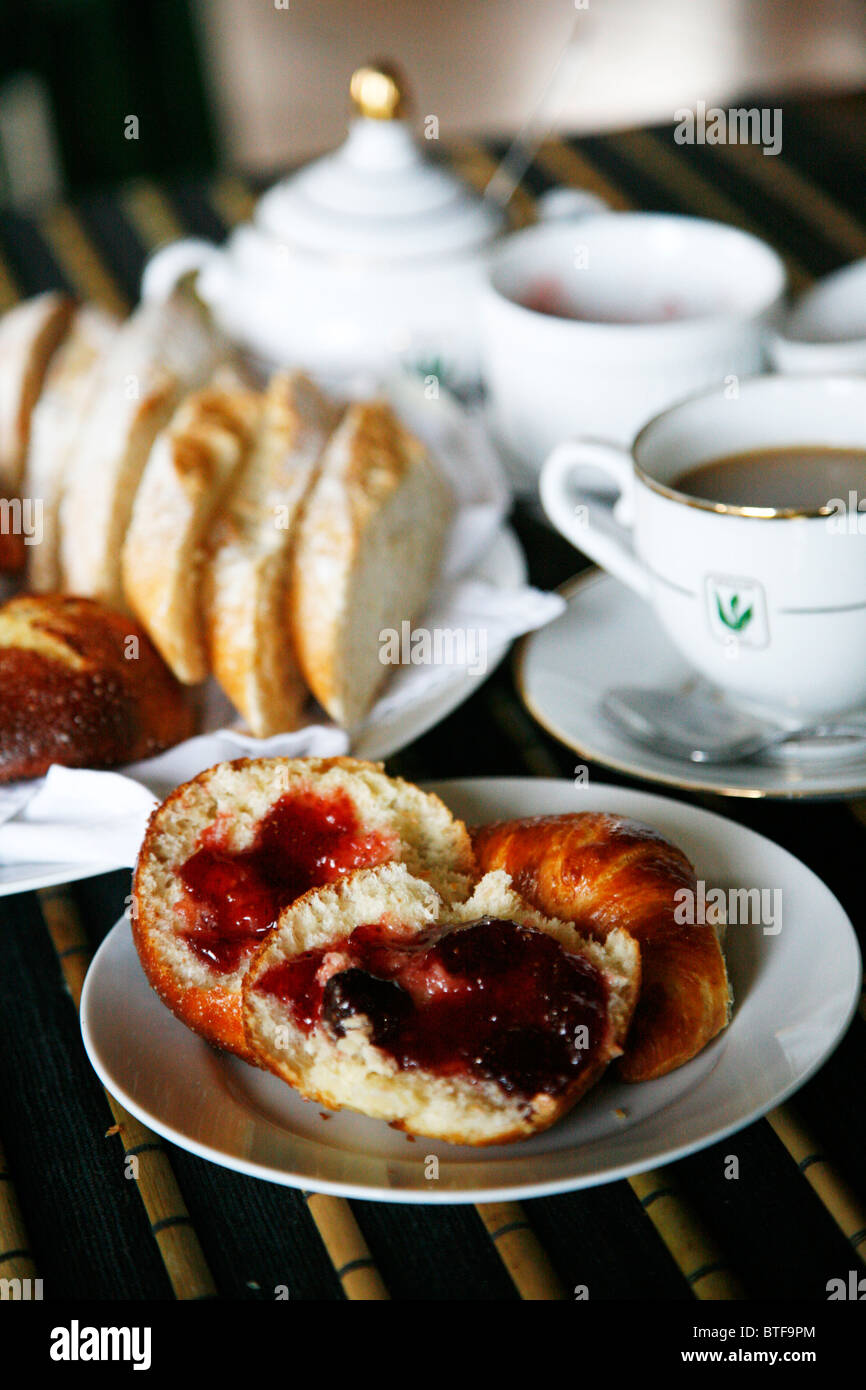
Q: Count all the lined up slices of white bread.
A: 6